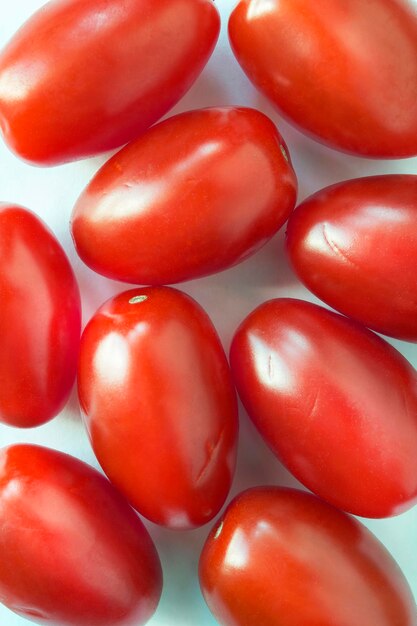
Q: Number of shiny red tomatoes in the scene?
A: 9